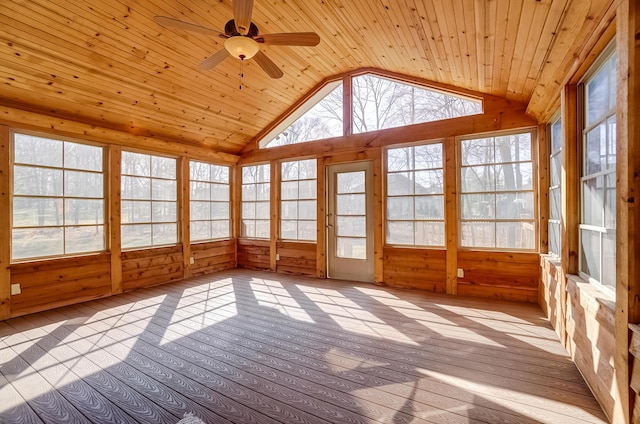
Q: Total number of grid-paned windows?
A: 9